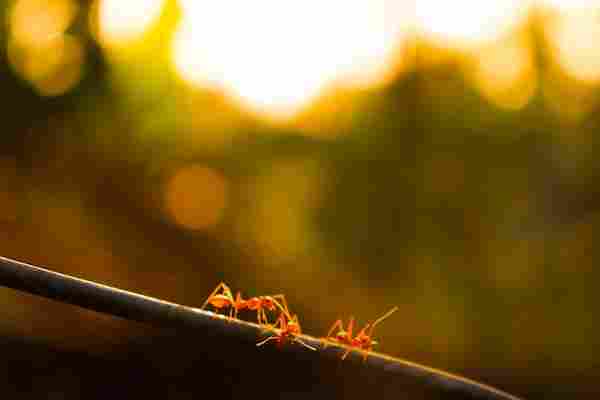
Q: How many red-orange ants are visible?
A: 3